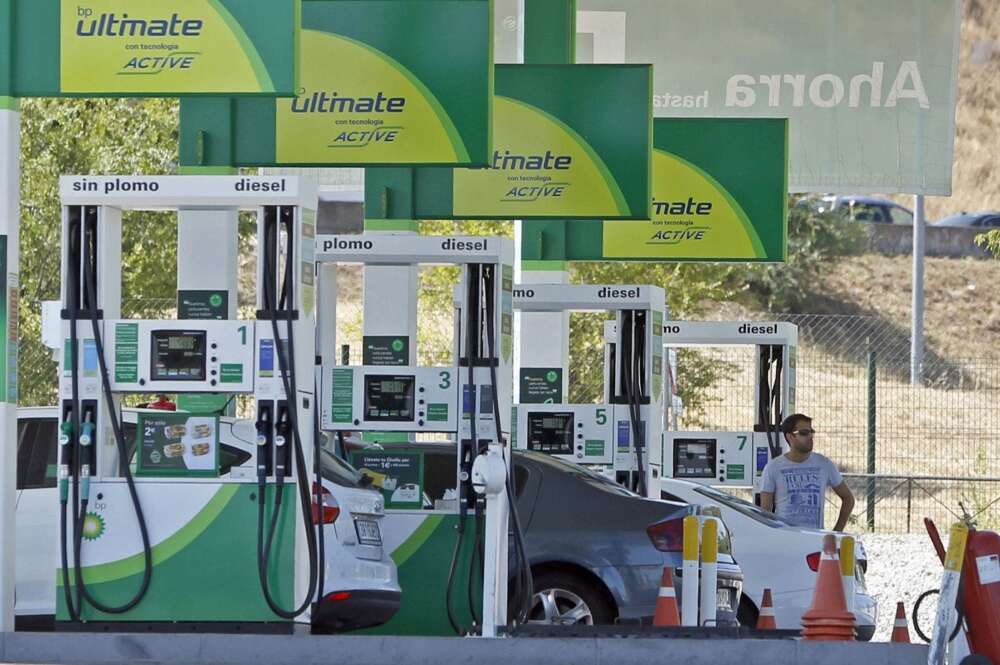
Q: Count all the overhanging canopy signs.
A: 4